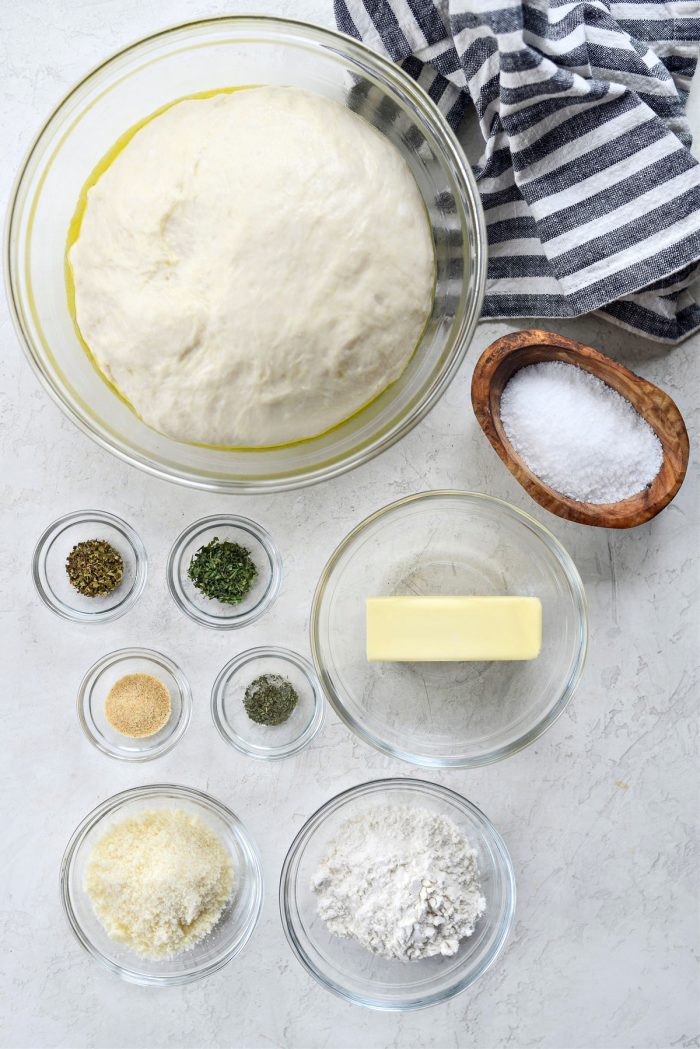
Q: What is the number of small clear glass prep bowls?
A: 4